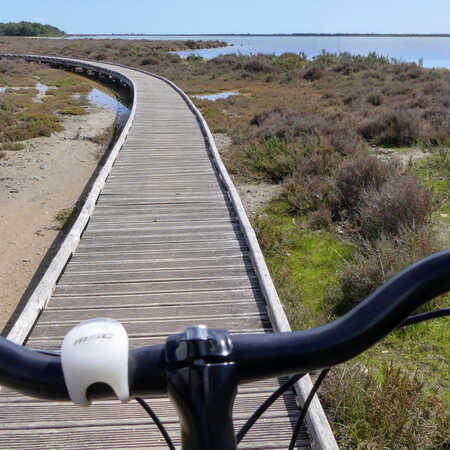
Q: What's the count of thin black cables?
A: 3